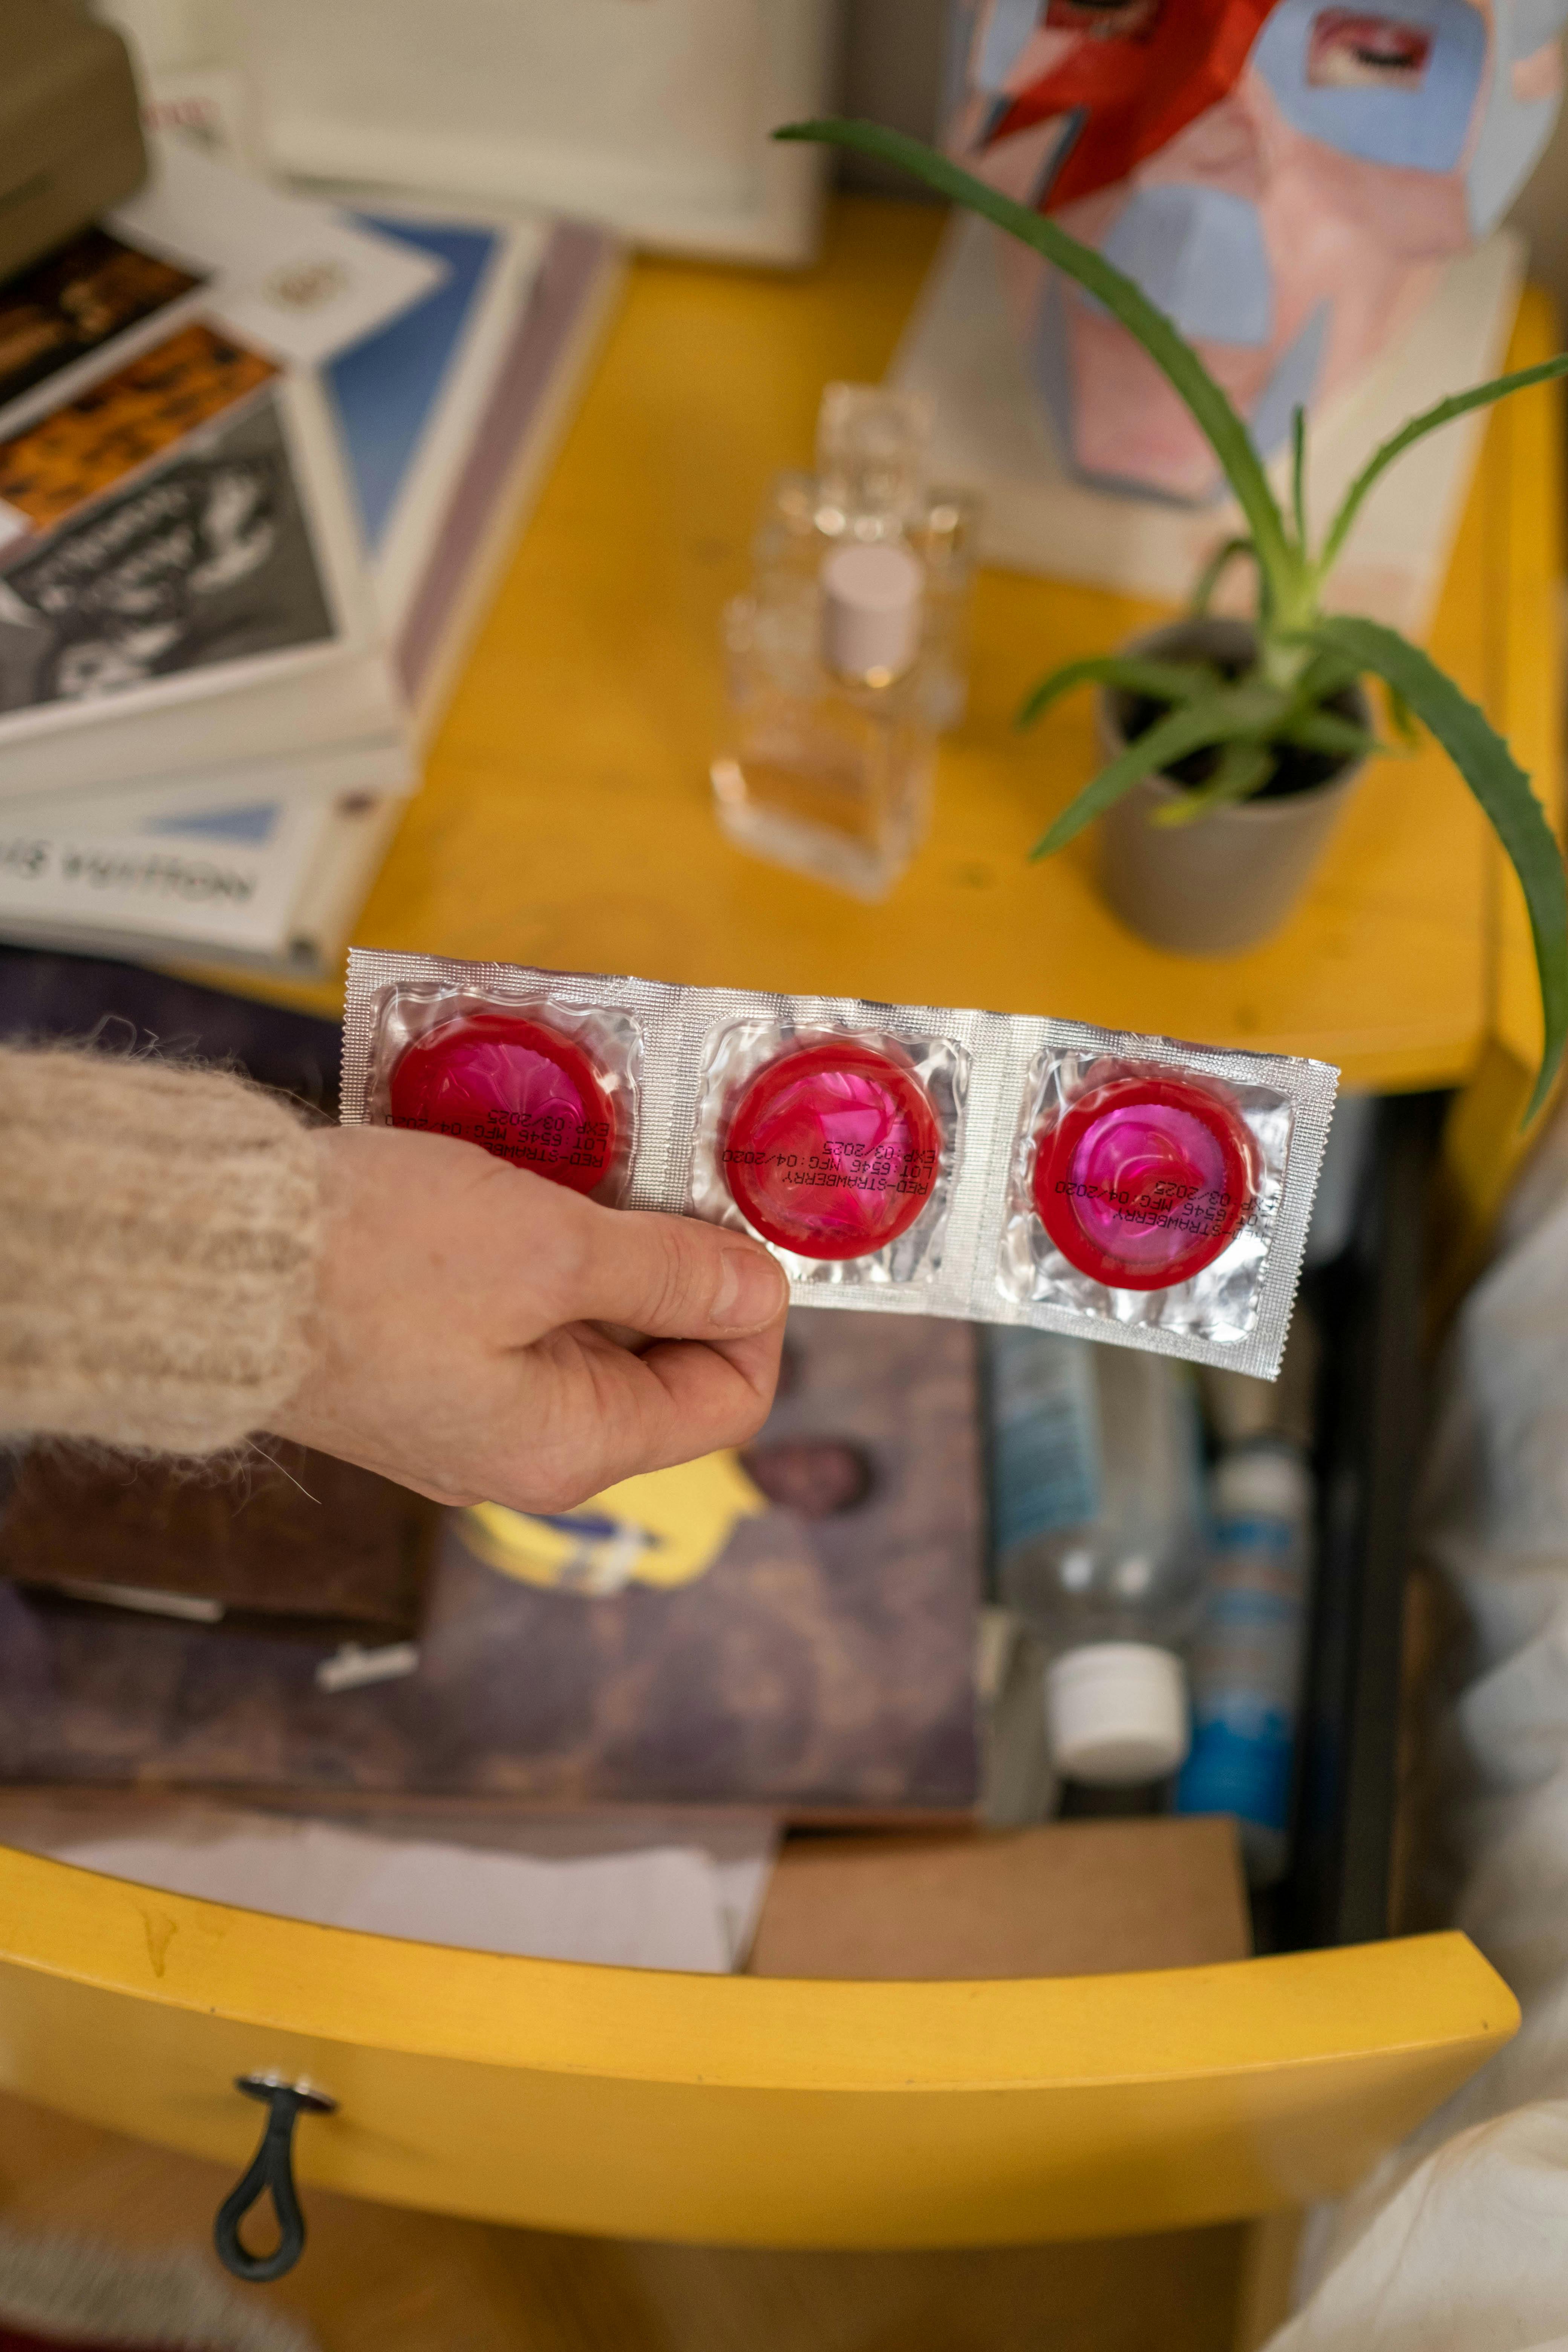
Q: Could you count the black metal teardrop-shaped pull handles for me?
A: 1